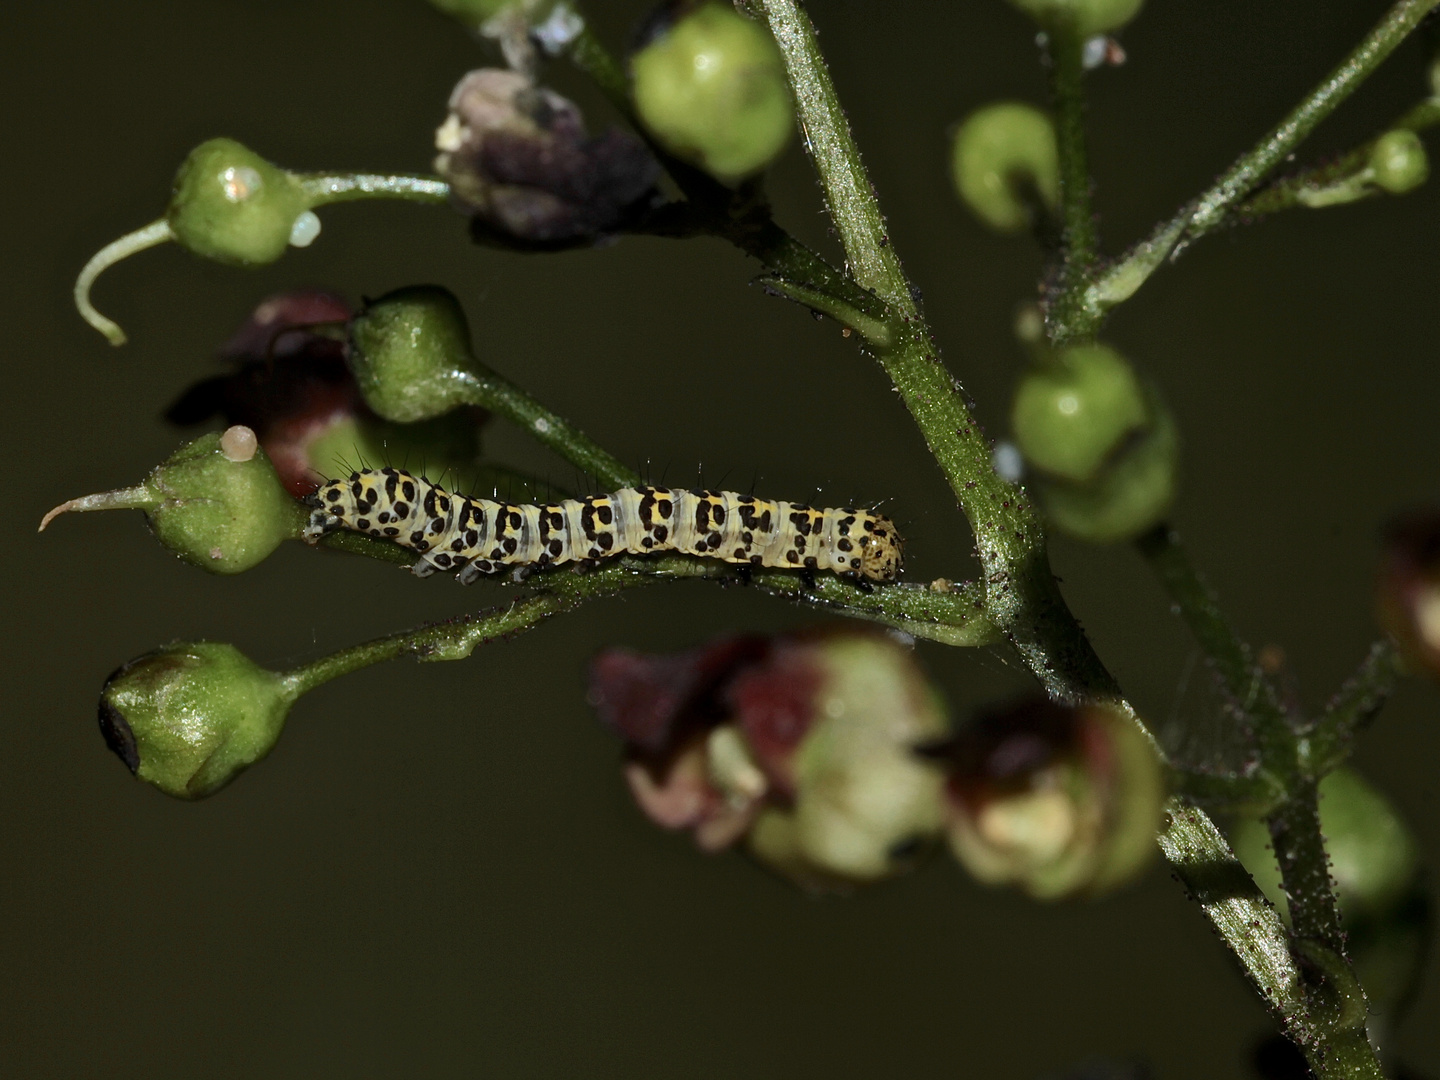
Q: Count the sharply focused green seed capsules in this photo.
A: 4